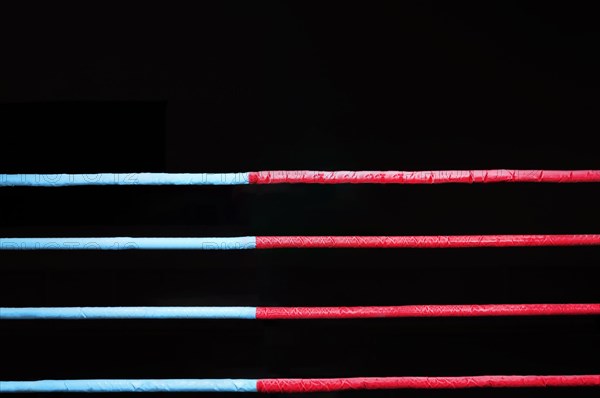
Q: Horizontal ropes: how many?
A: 4